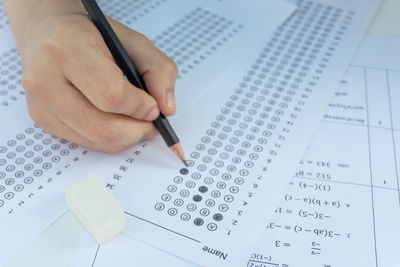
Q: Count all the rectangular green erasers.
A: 0